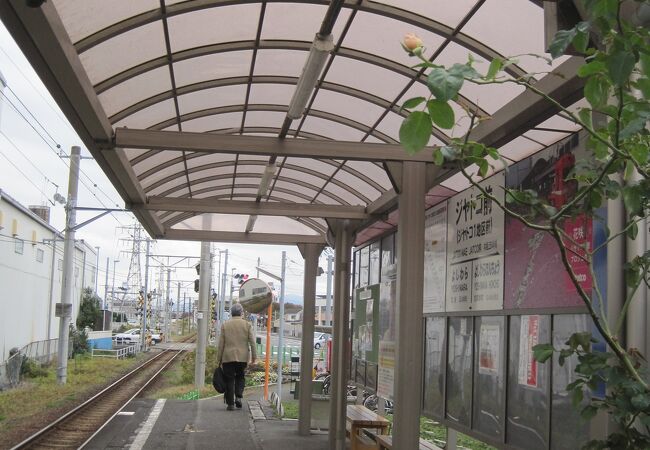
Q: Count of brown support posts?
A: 3